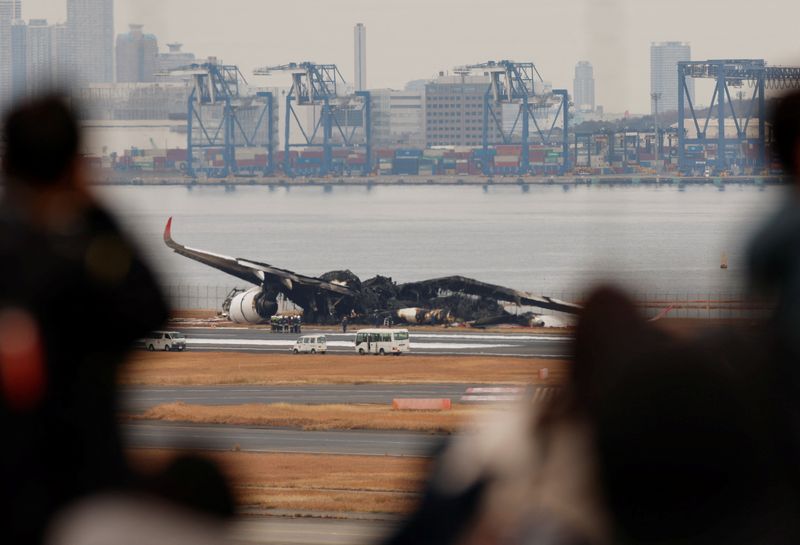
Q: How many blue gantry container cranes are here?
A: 4